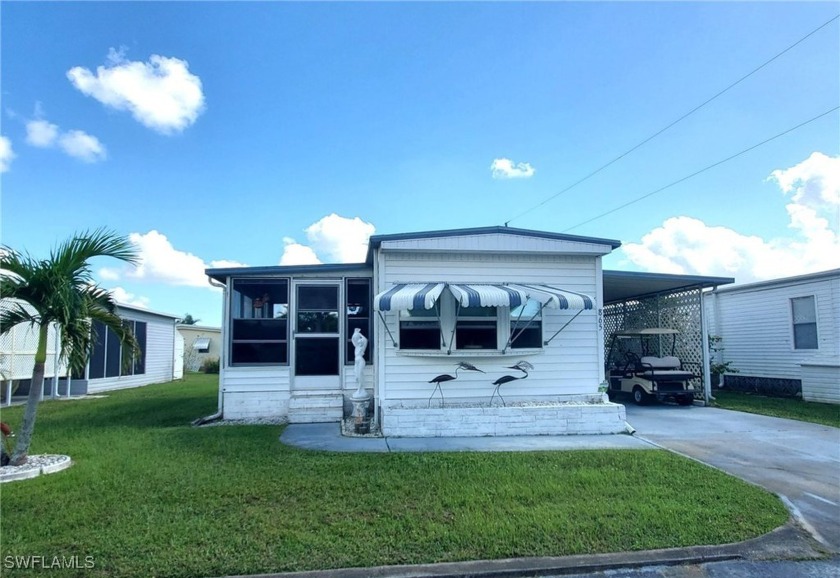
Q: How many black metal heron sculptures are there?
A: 2